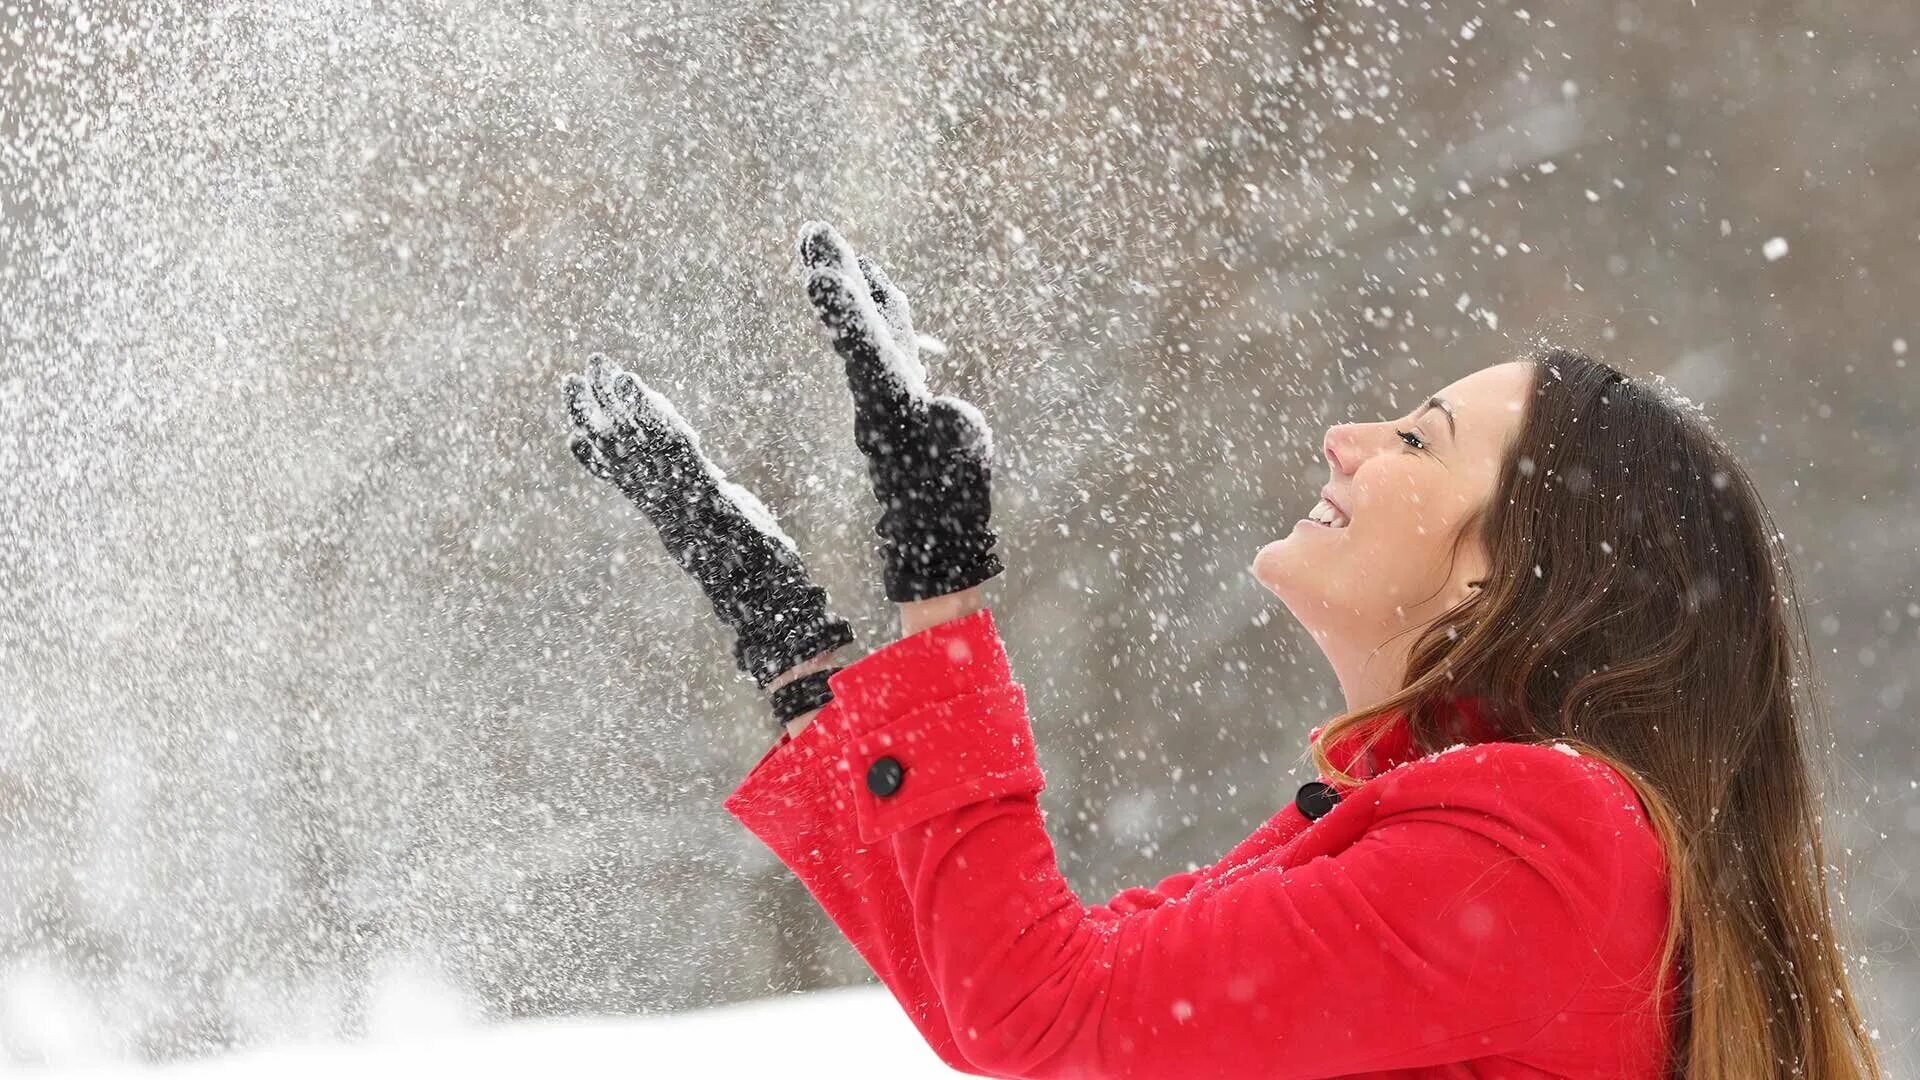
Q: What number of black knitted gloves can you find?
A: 2